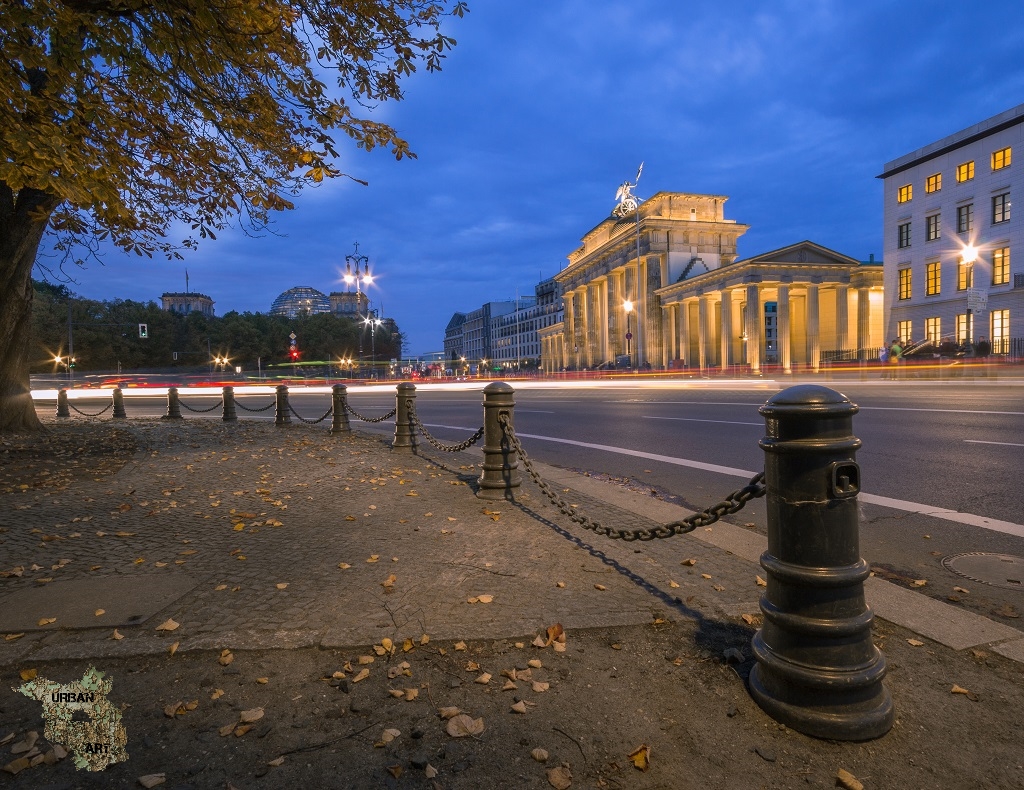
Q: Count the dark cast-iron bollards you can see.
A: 9